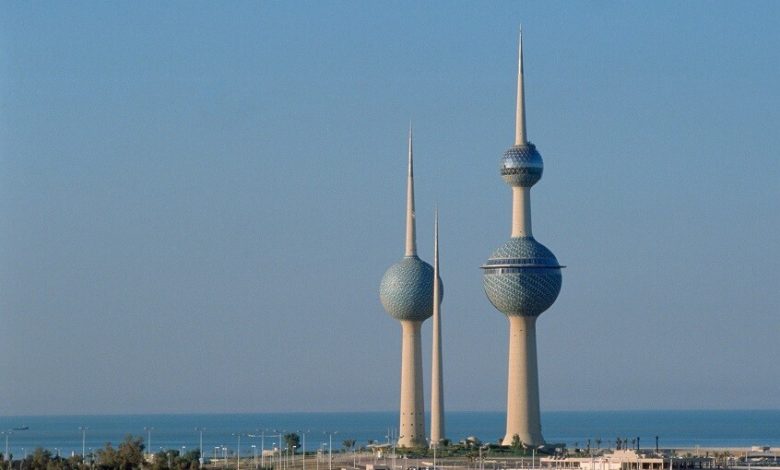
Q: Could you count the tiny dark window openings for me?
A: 9